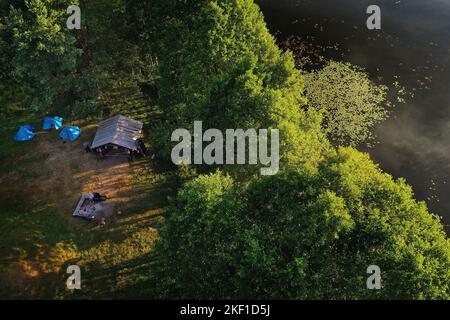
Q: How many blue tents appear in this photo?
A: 3